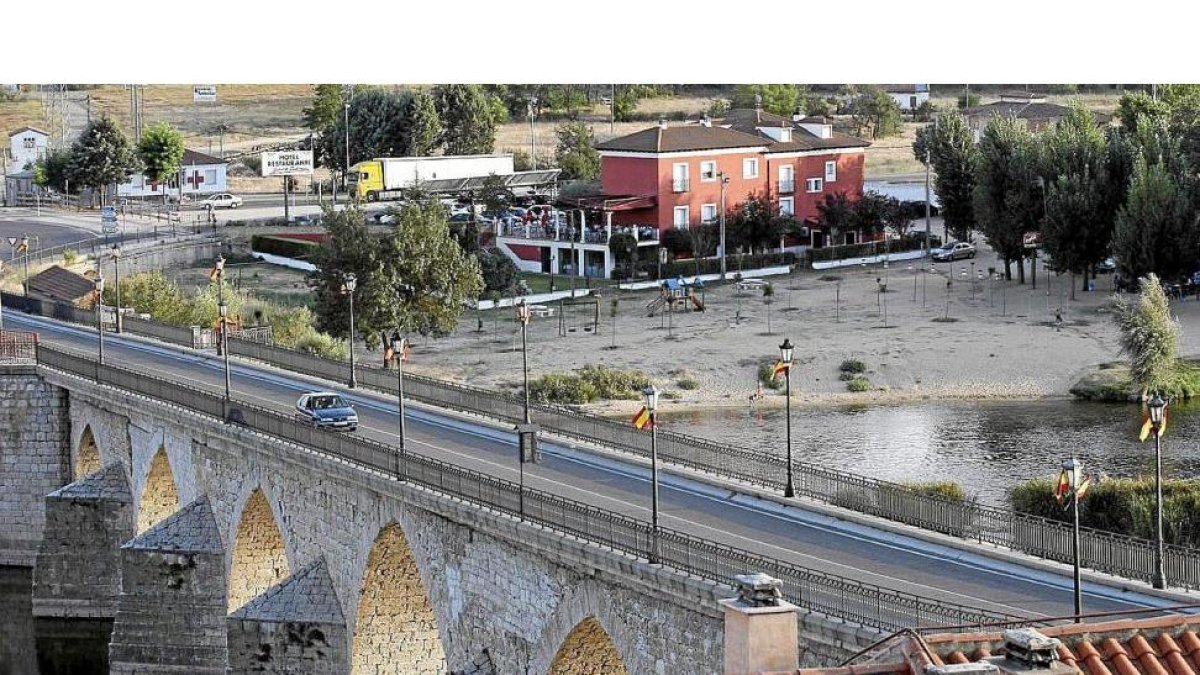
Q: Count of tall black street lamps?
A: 12